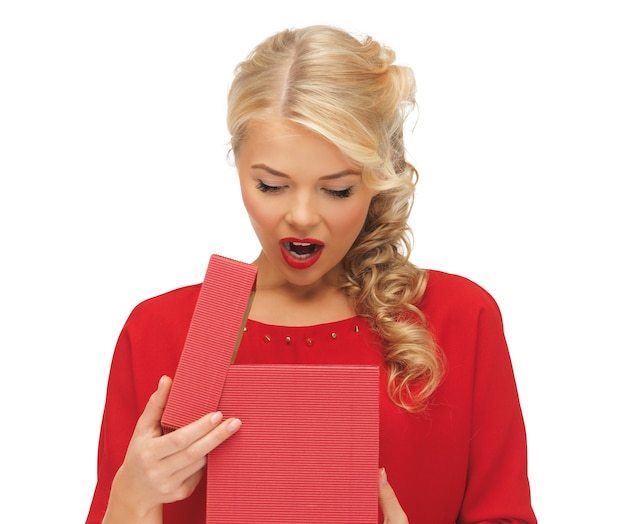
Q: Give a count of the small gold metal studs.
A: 6